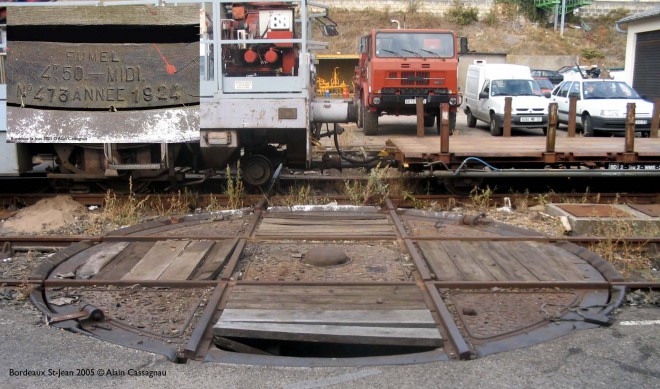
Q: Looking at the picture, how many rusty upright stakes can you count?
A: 7